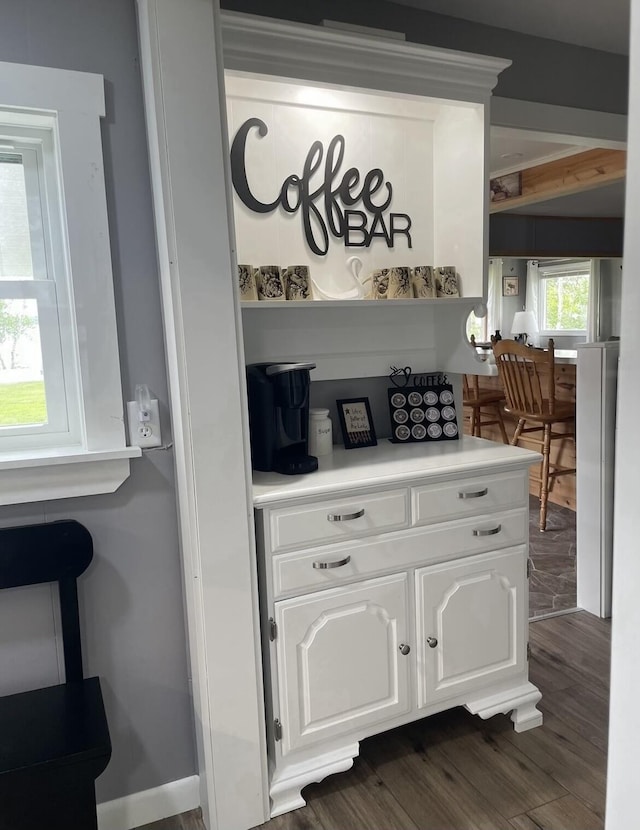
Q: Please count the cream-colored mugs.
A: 7